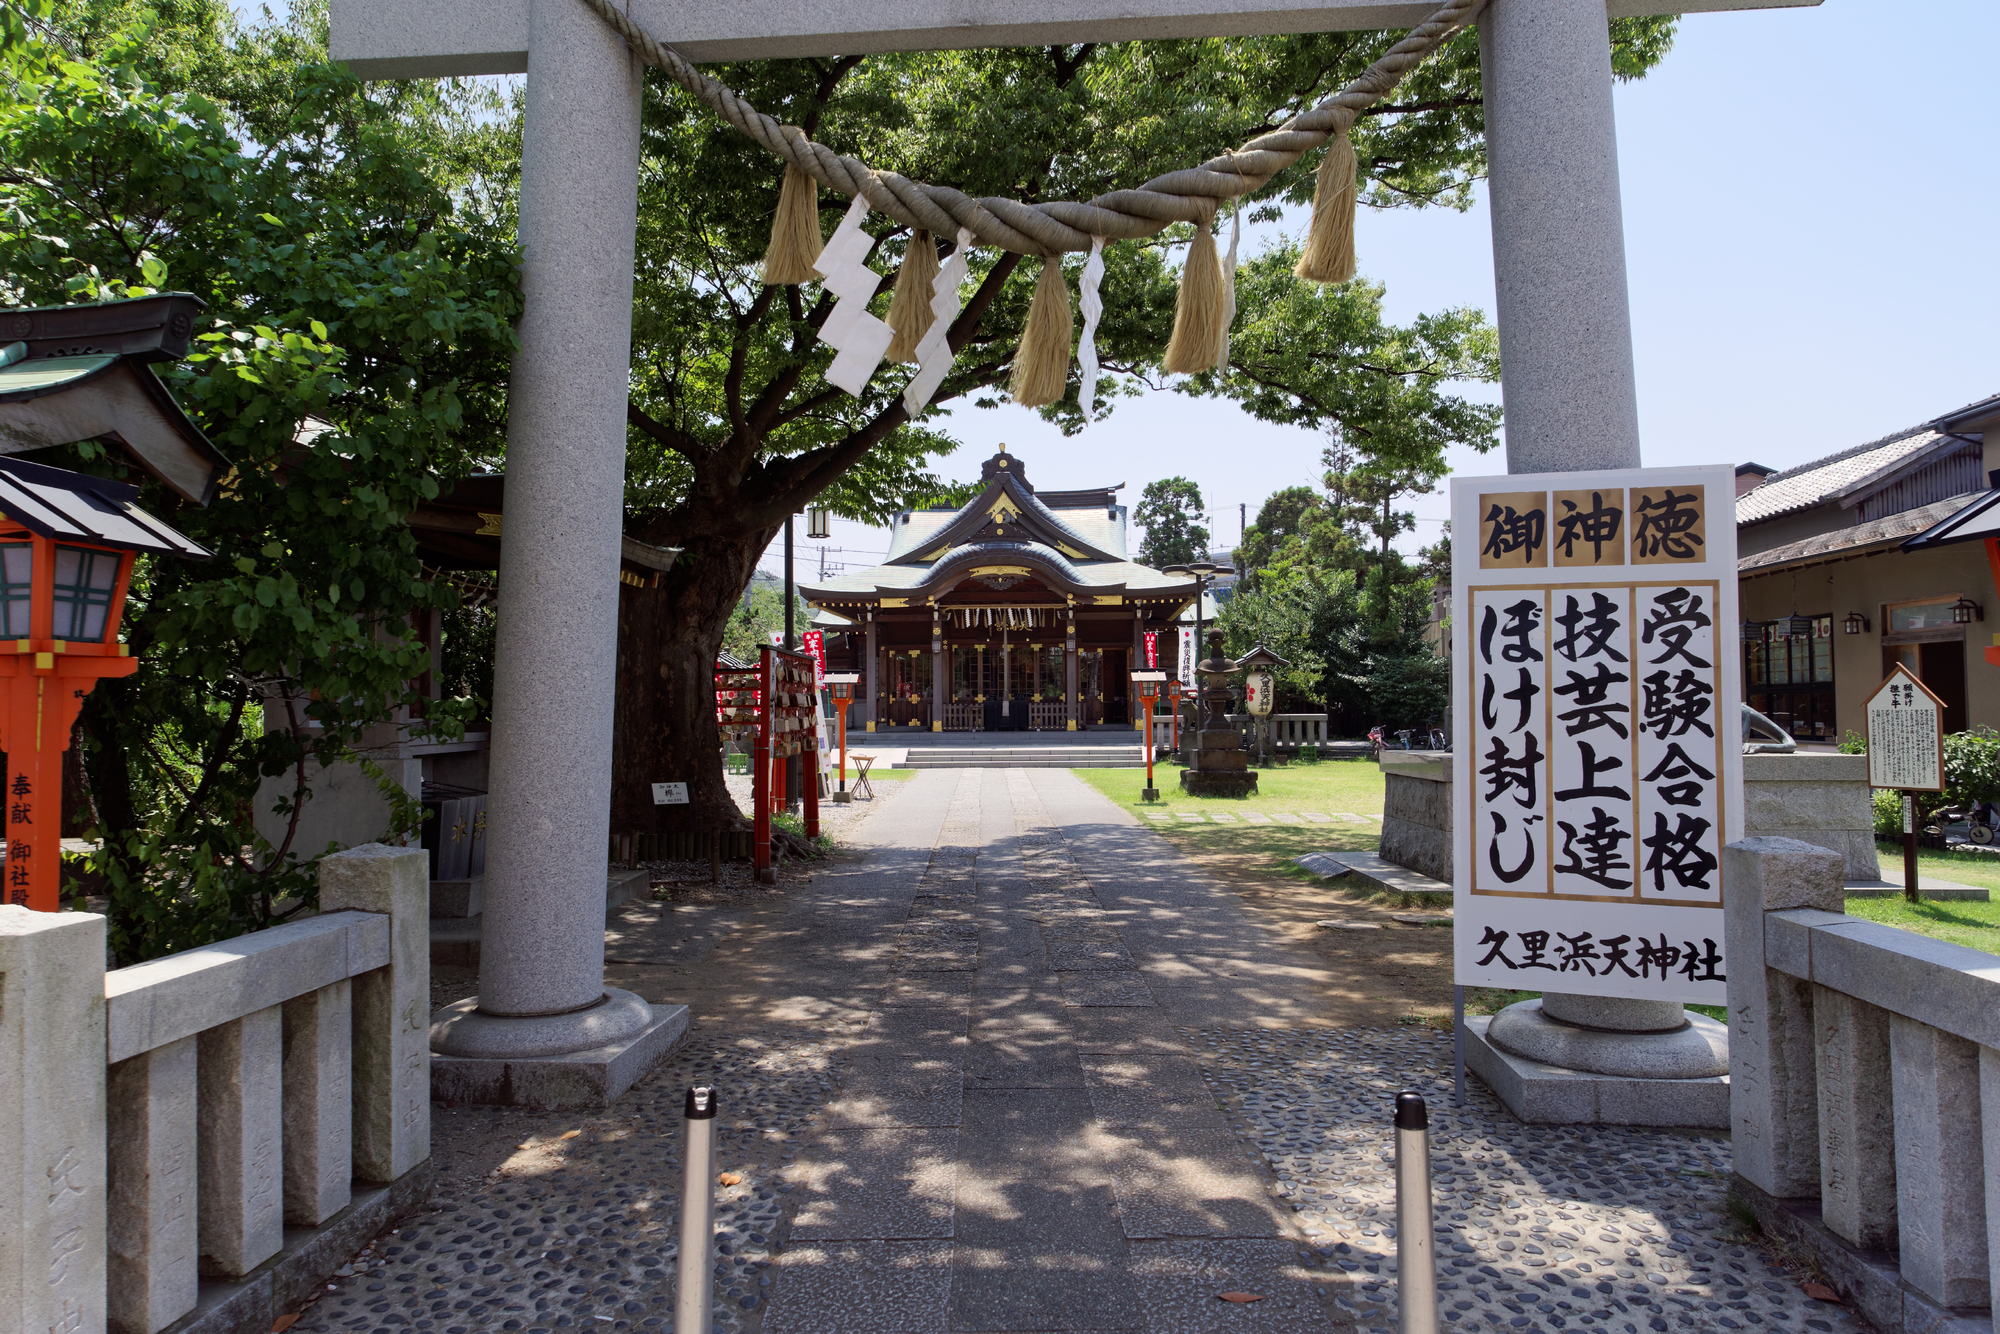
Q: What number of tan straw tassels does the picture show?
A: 5